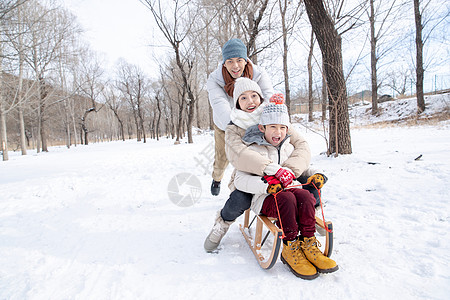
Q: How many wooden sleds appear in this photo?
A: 1